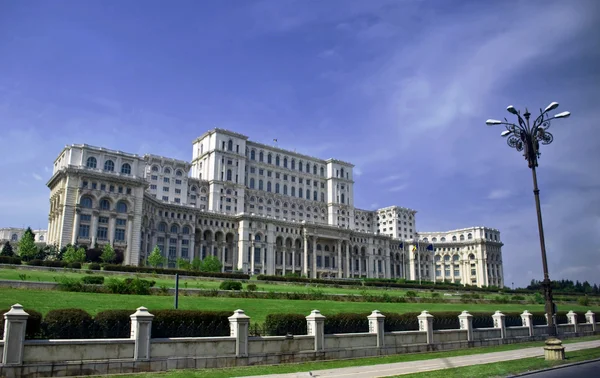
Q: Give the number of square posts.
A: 12